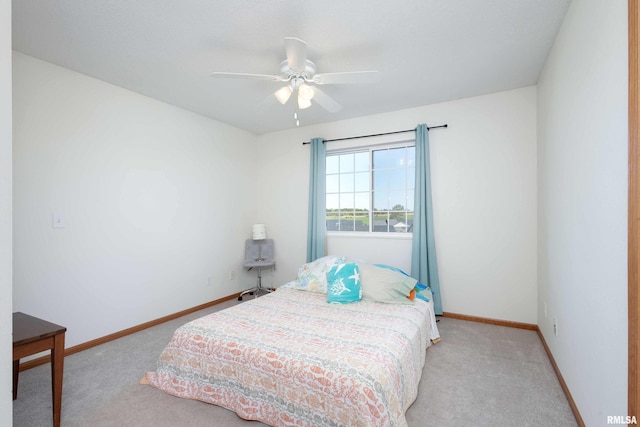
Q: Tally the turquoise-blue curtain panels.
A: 2